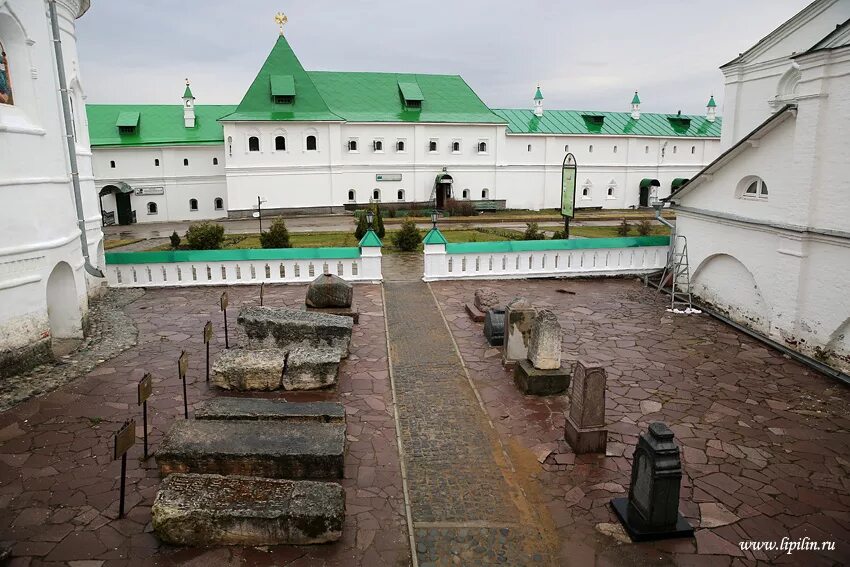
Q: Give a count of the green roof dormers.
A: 5